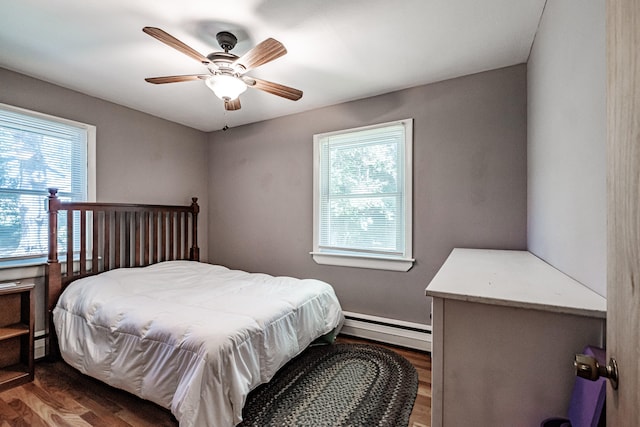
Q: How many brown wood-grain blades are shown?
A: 5